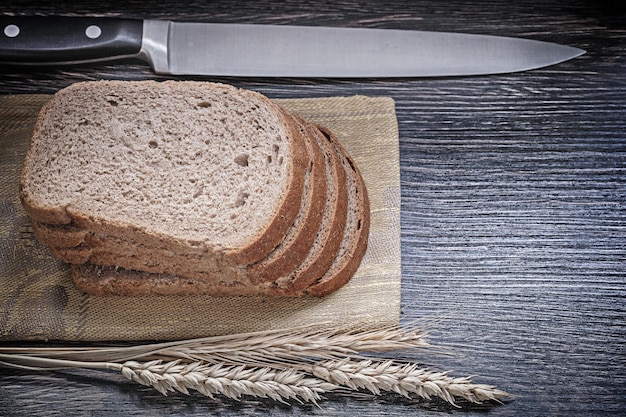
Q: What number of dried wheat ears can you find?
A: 3